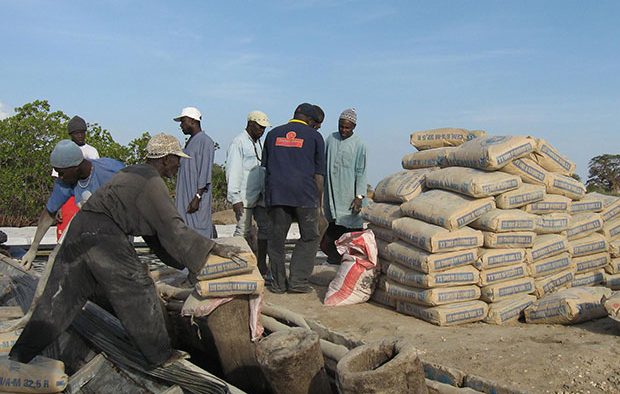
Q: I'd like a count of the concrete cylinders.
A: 3